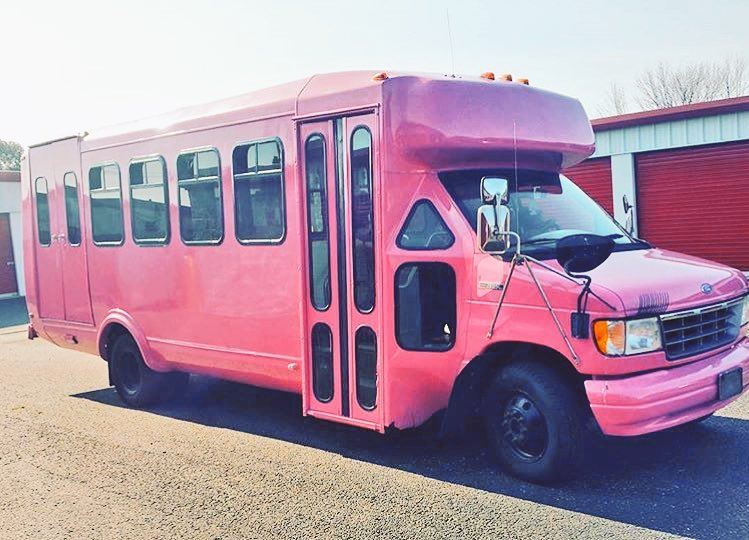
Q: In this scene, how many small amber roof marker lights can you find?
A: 4